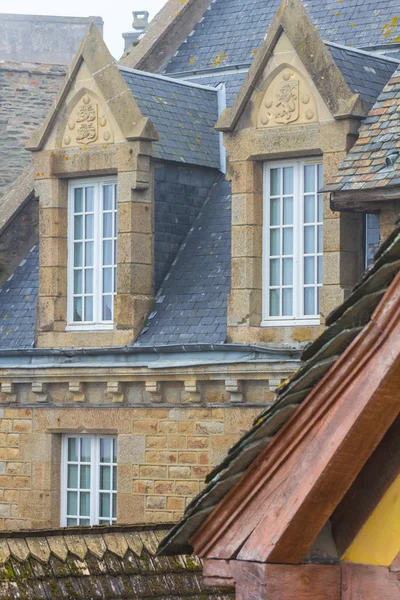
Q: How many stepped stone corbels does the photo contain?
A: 8